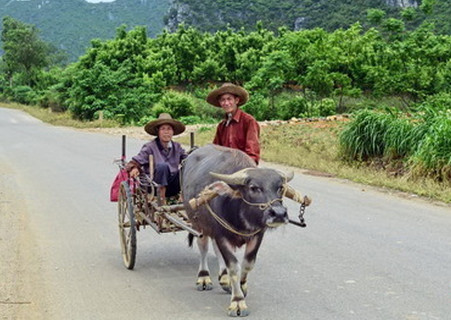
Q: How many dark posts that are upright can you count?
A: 2